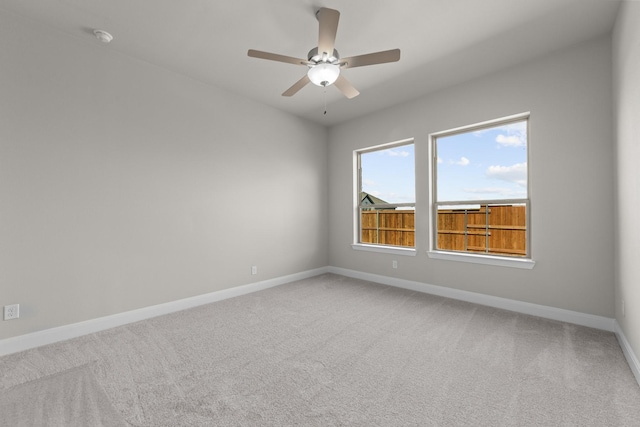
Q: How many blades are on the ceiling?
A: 5